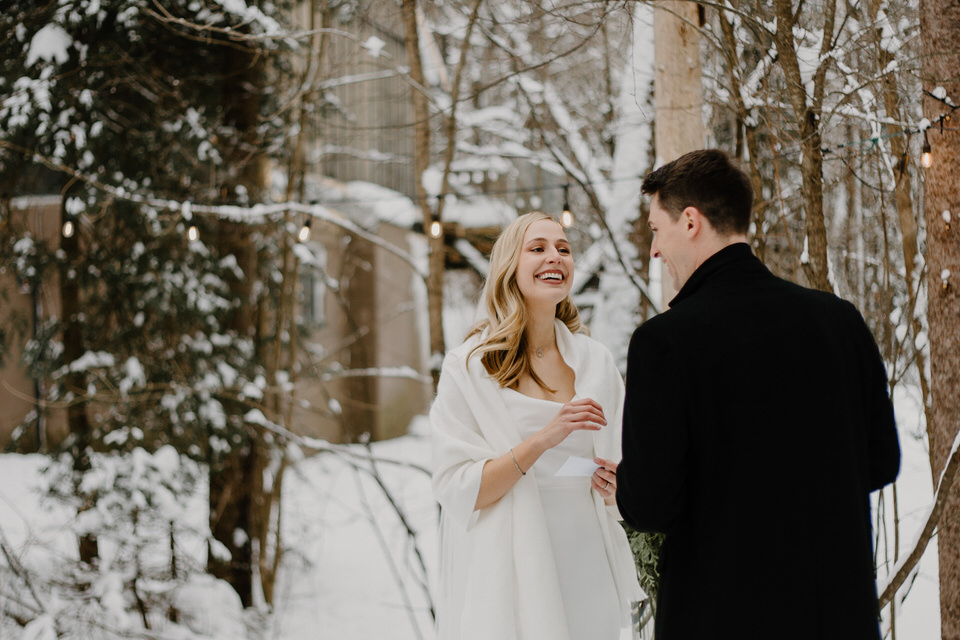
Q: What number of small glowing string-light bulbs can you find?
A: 6